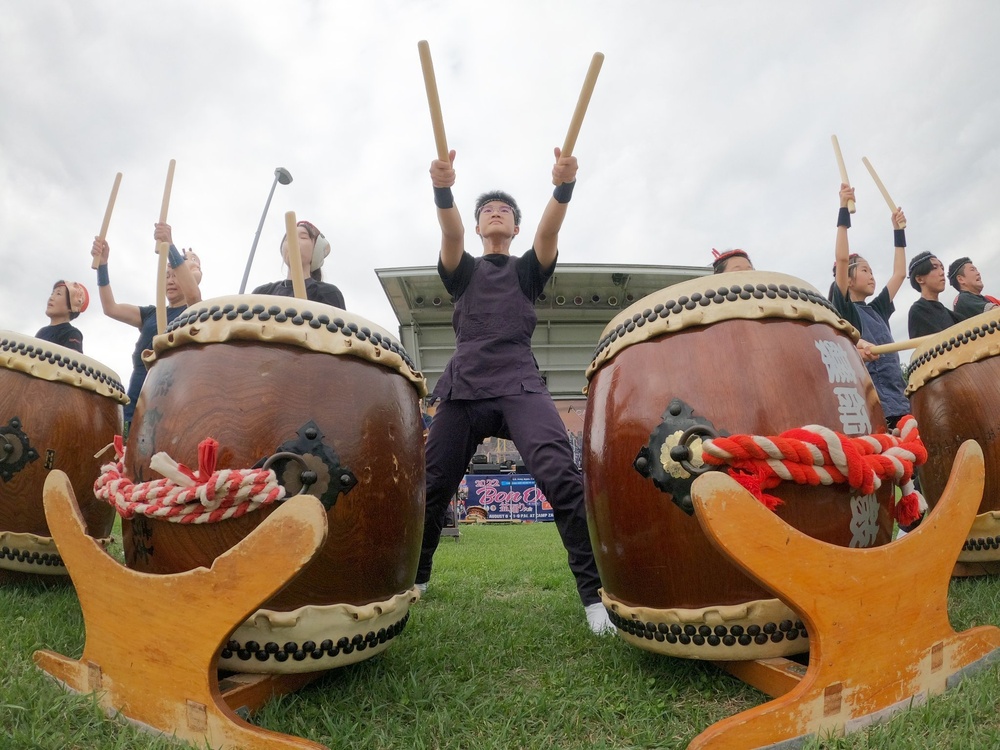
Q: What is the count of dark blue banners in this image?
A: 1